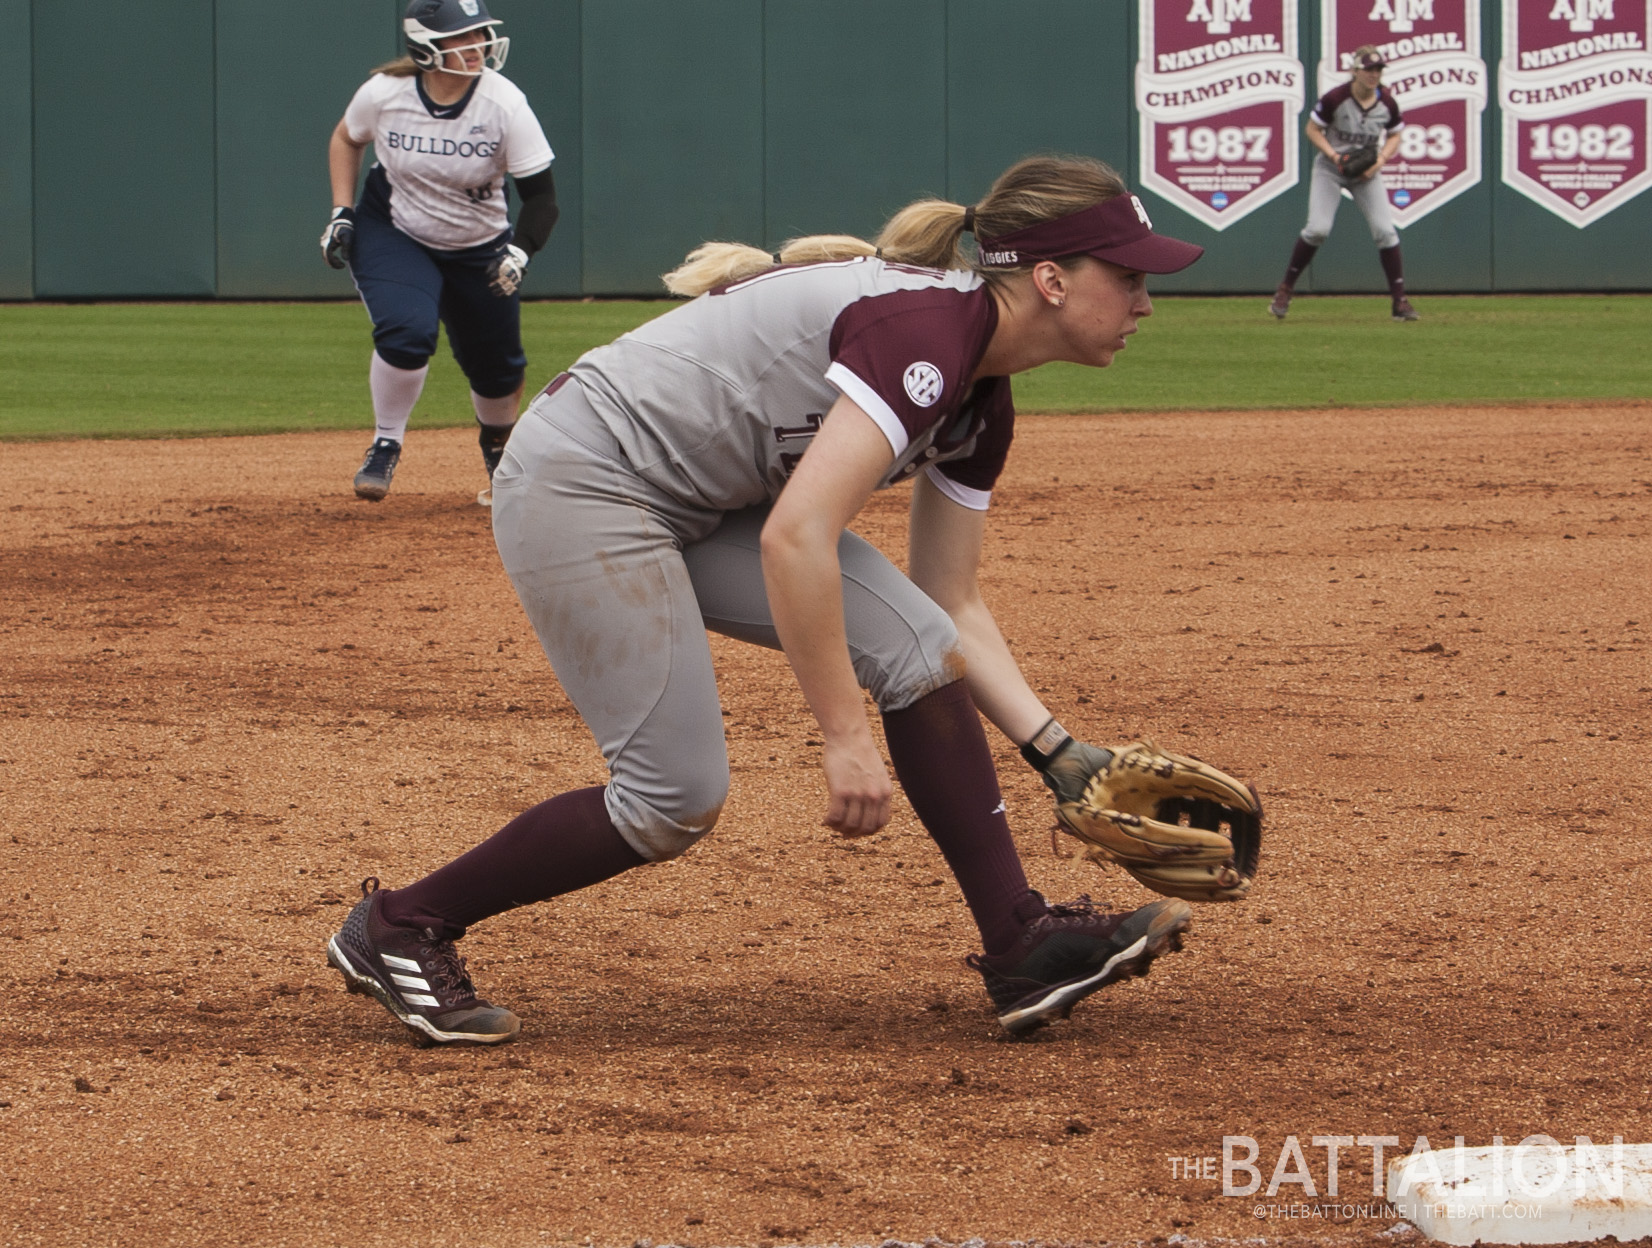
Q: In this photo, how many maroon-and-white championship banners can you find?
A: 3